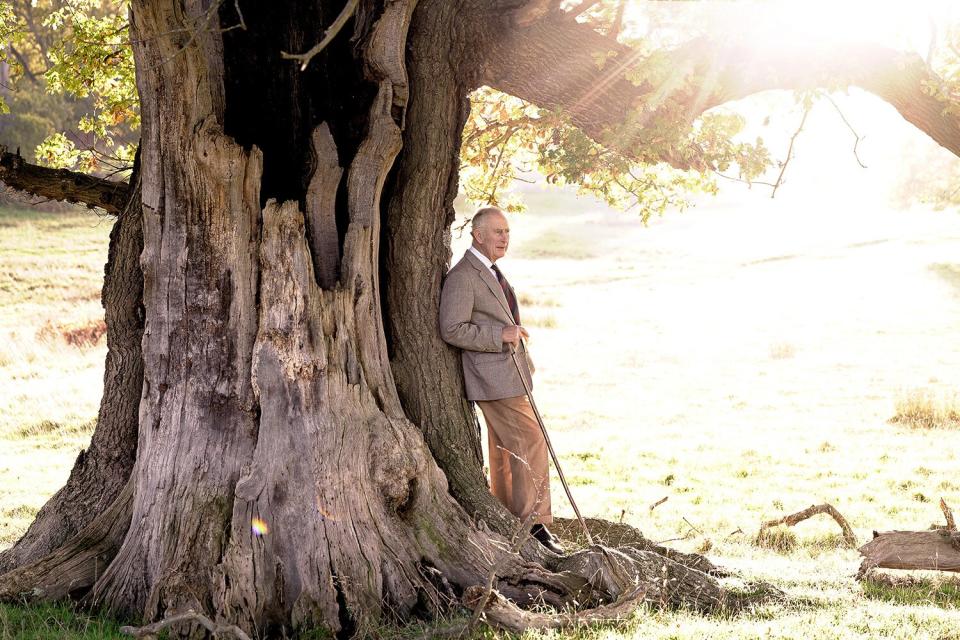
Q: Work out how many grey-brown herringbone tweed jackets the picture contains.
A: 1